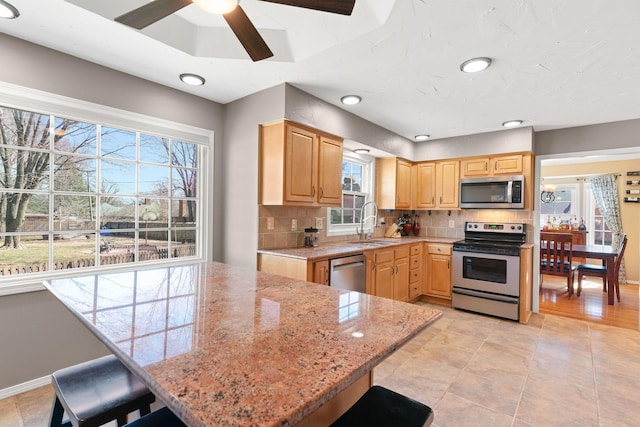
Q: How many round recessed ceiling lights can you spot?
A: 7